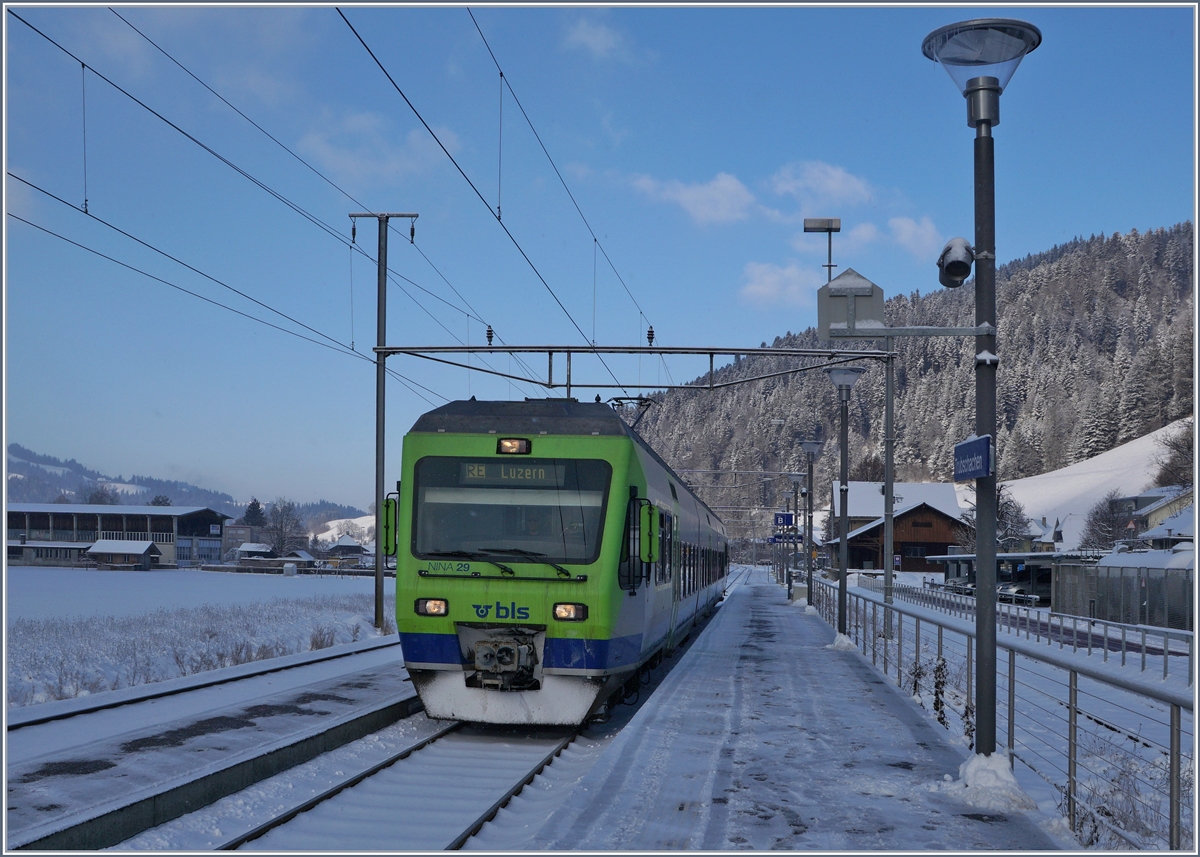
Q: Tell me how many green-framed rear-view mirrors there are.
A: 2